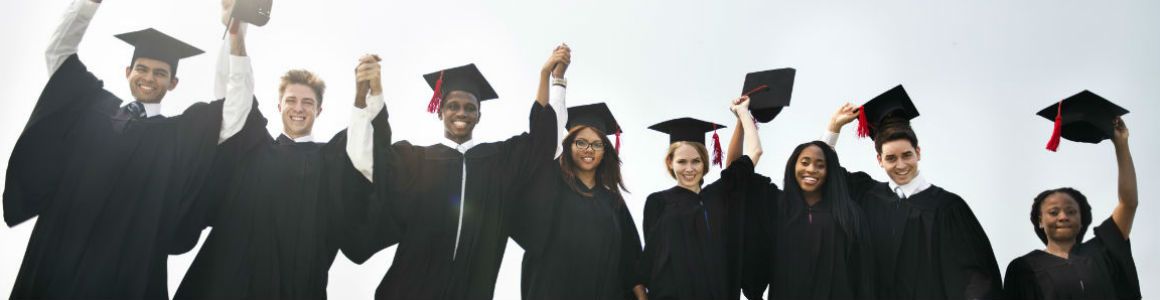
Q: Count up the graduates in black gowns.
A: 8